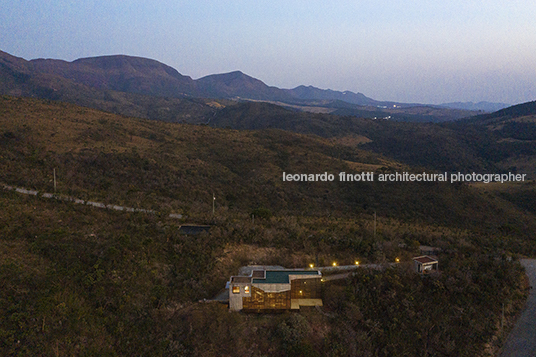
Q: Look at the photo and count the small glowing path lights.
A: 4